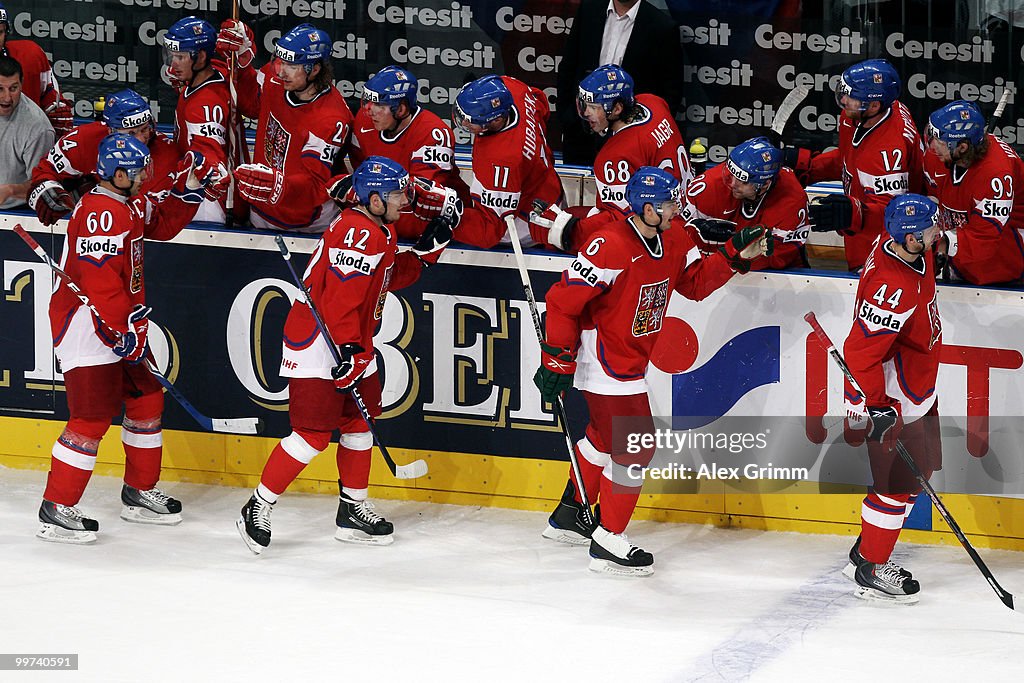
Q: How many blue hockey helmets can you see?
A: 14